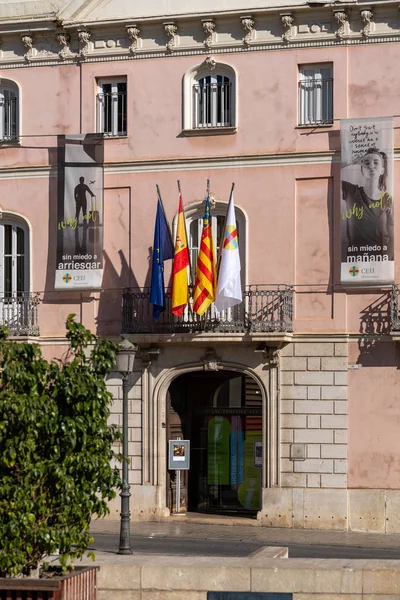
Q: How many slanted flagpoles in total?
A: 4